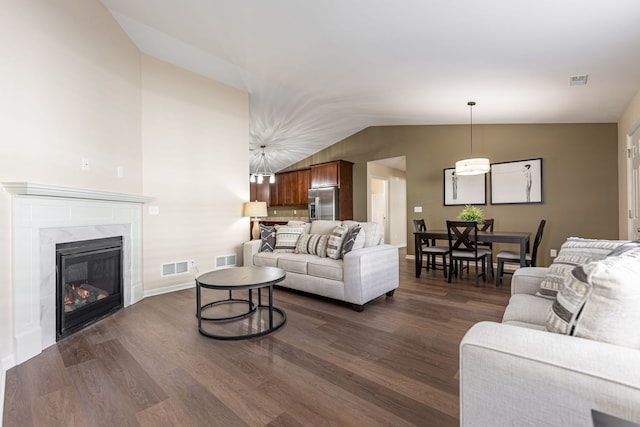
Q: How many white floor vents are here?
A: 2